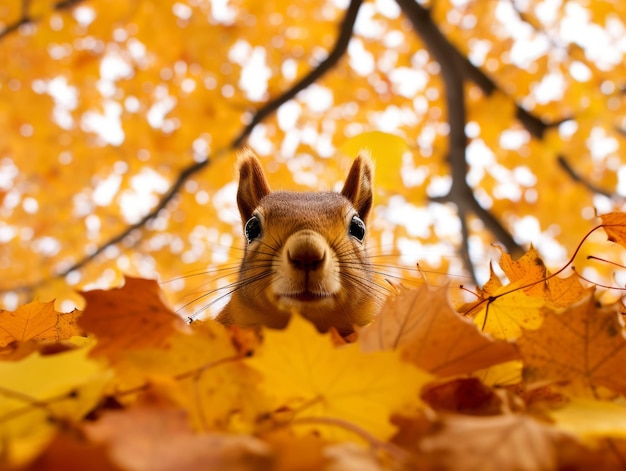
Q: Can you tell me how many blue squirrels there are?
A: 0